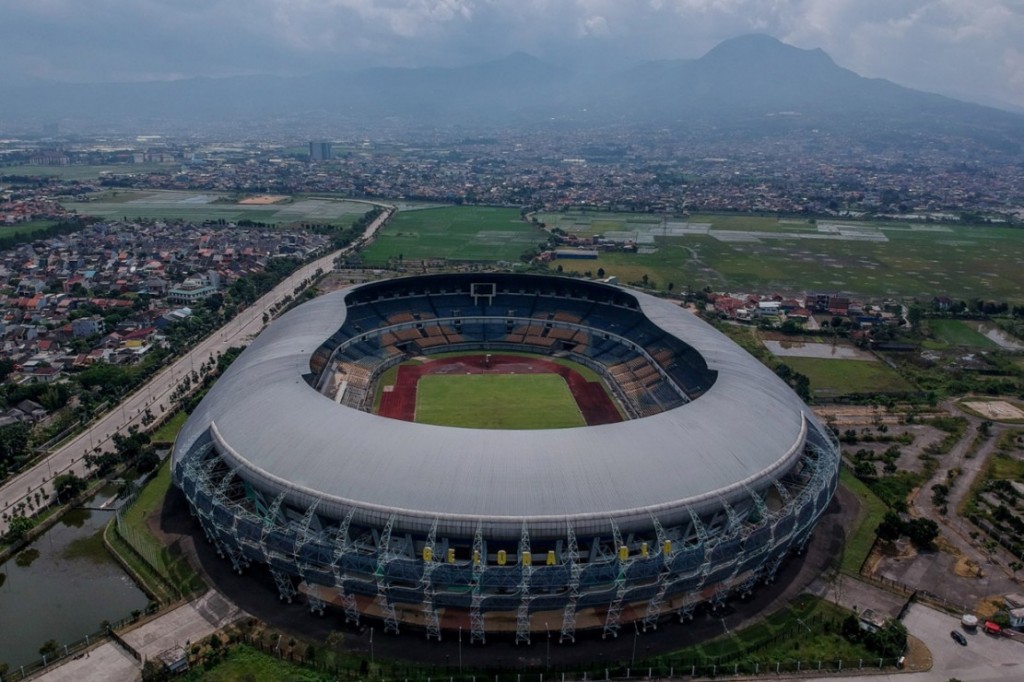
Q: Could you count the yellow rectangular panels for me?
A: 9